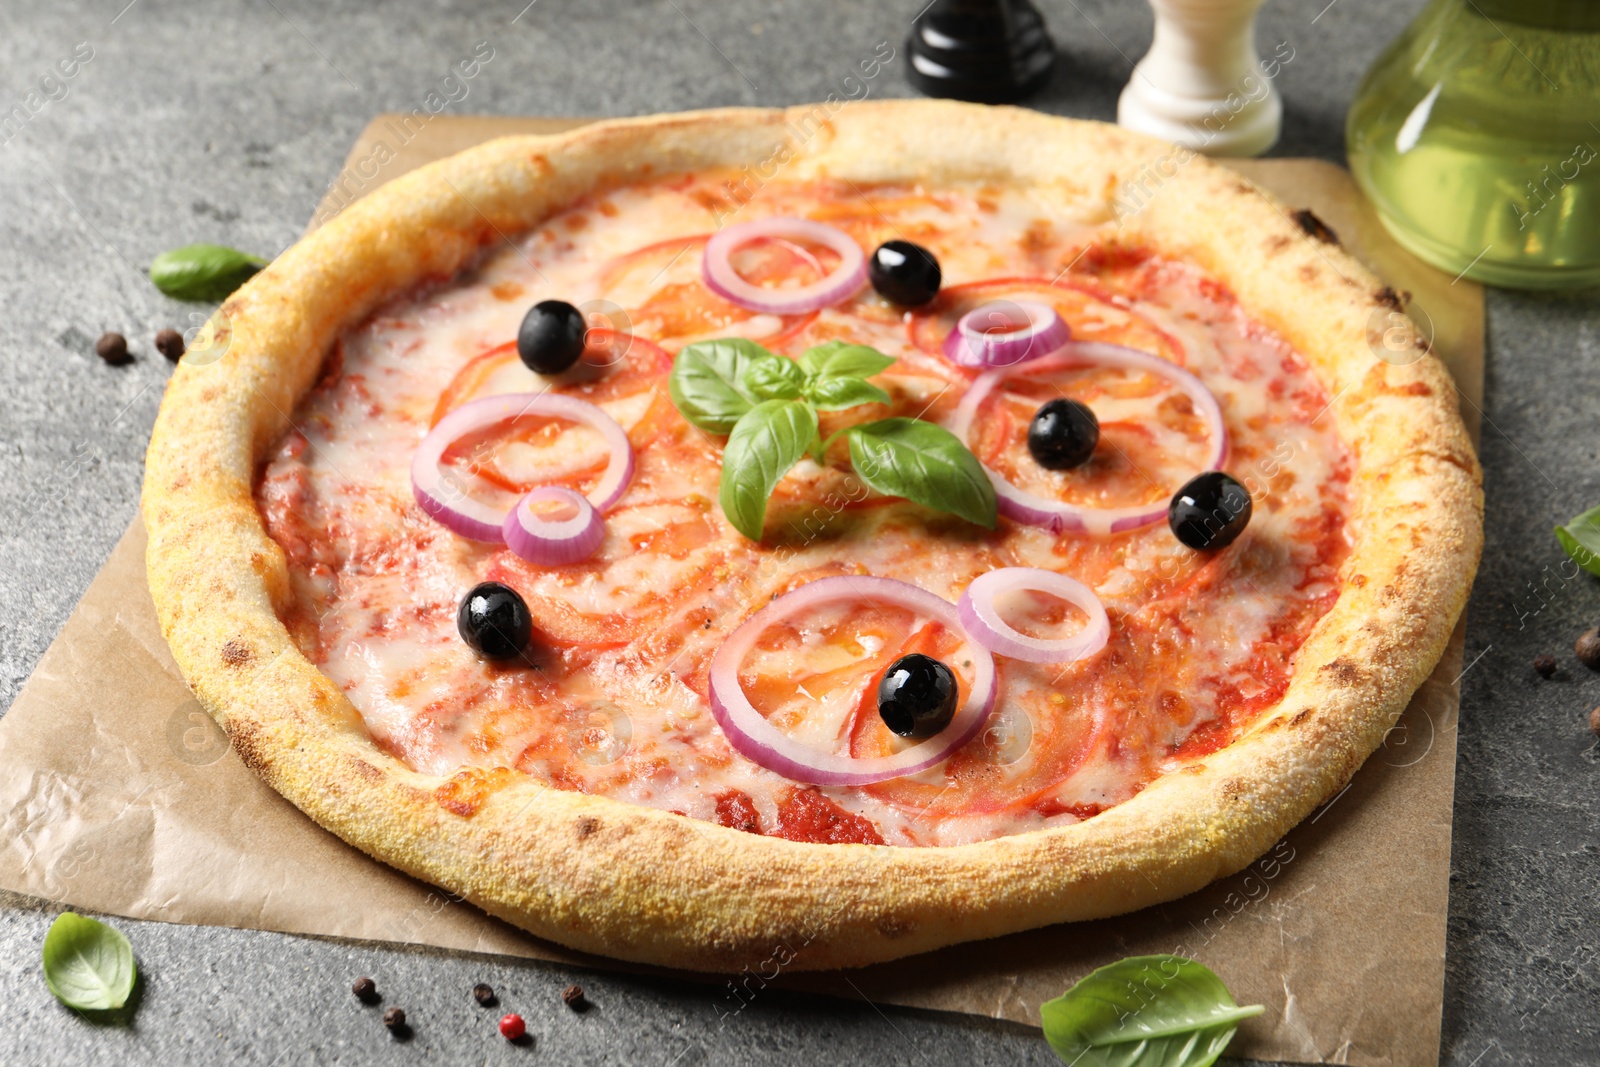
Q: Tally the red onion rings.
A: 7